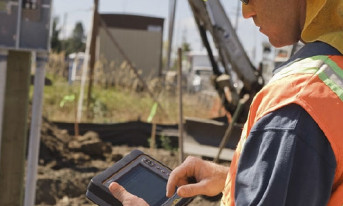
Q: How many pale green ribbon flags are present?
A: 2